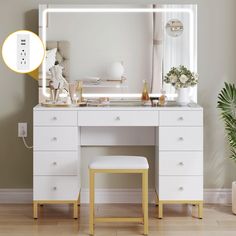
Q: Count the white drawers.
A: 9